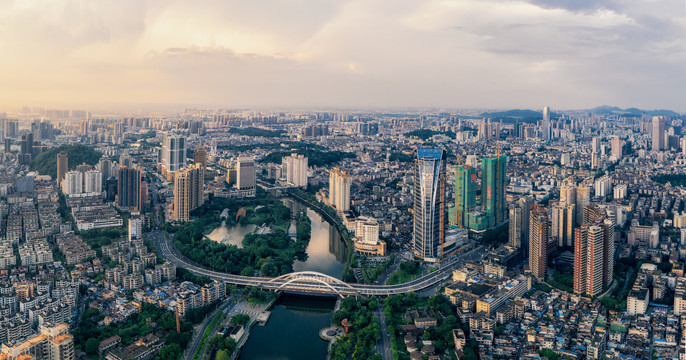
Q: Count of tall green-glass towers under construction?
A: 2